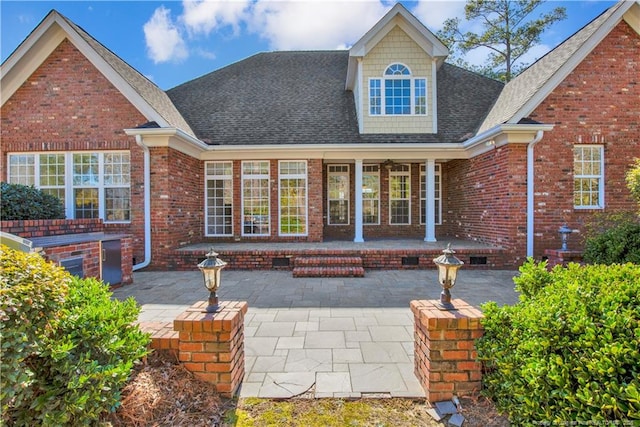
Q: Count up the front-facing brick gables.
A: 2